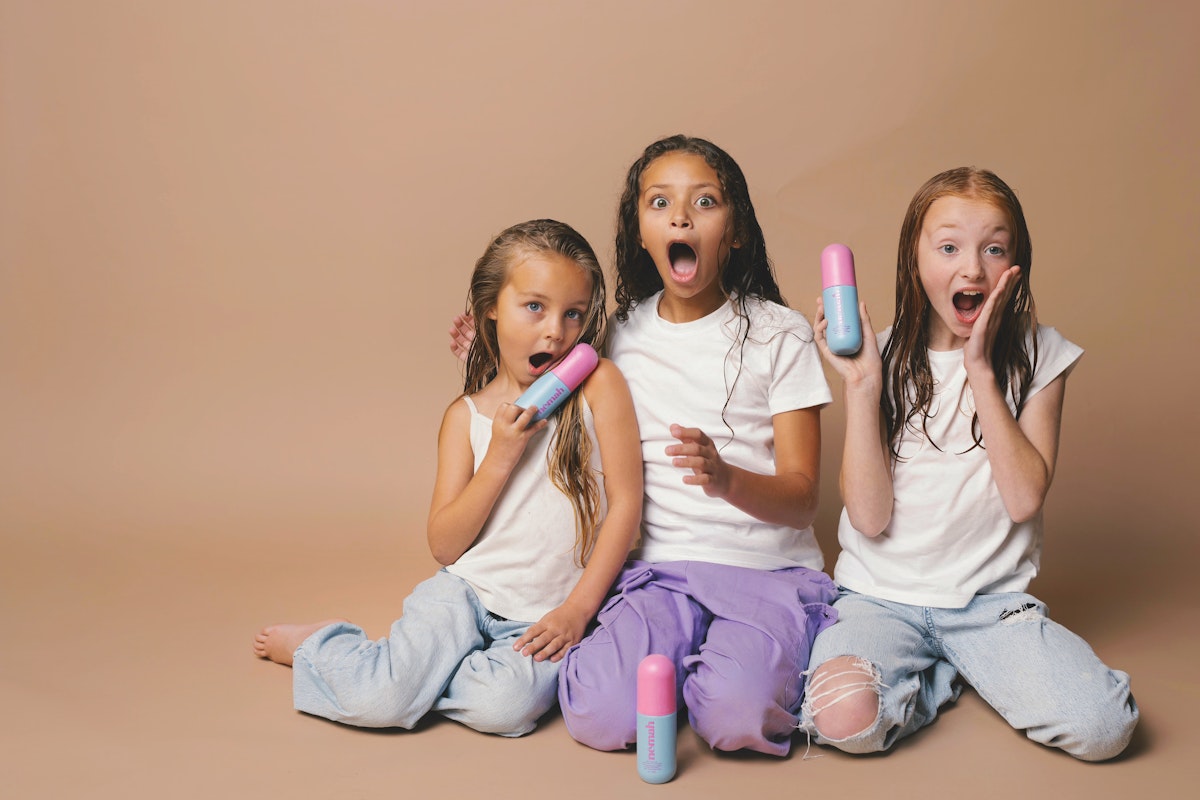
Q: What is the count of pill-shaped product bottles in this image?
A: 3